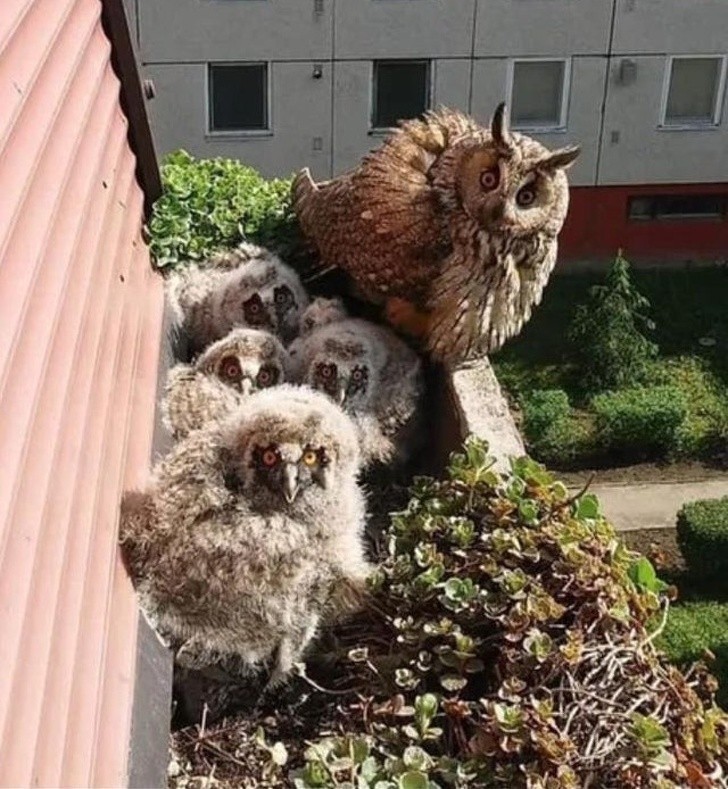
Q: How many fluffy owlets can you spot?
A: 4